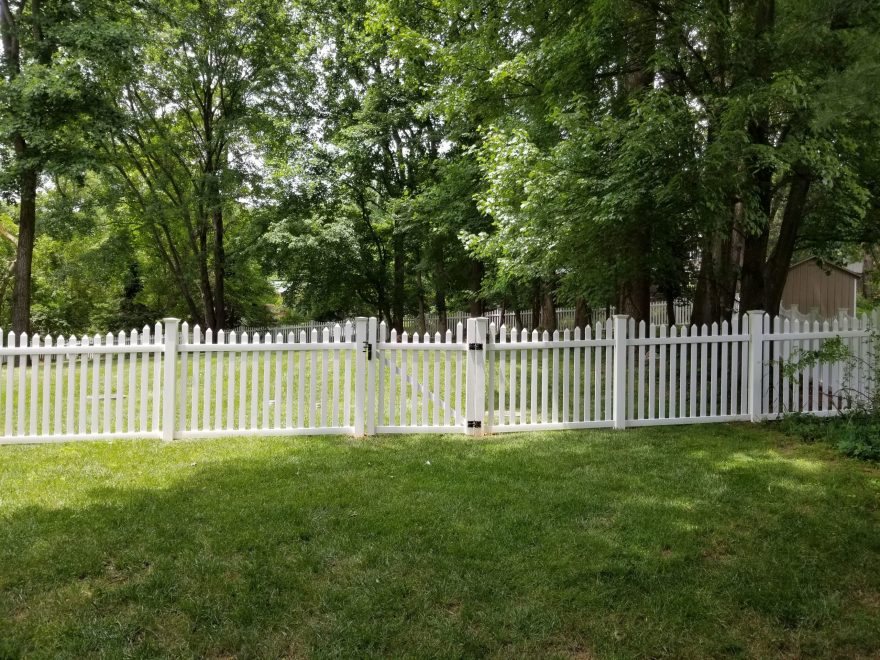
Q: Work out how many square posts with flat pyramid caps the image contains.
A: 5